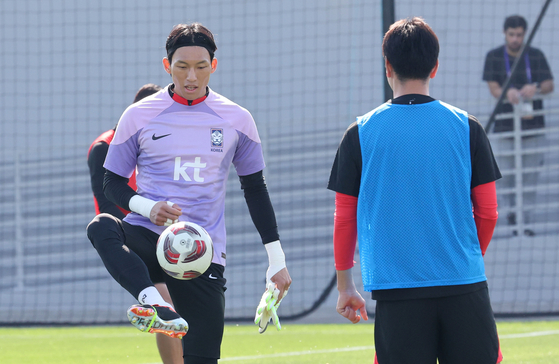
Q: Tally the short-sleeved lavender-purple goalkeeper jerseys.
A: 1